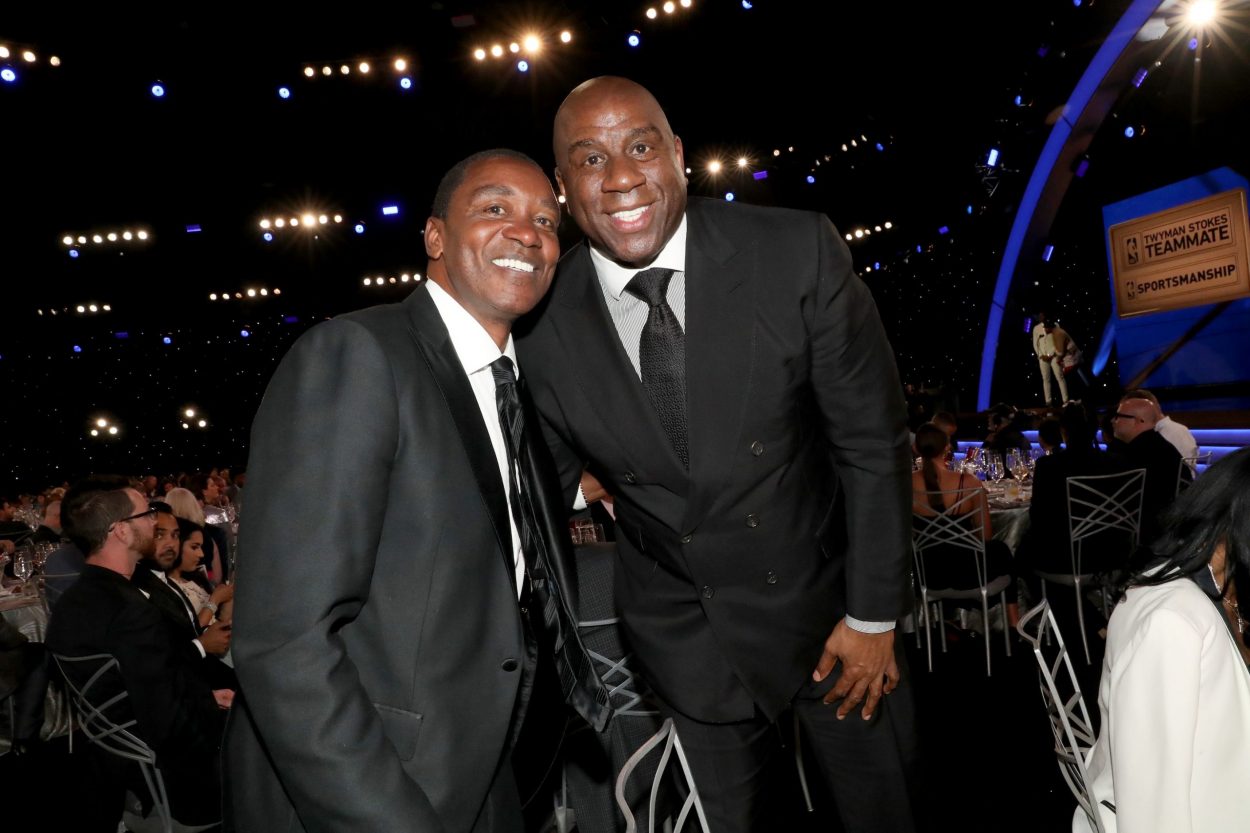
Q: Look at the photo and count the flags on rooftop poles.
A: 0